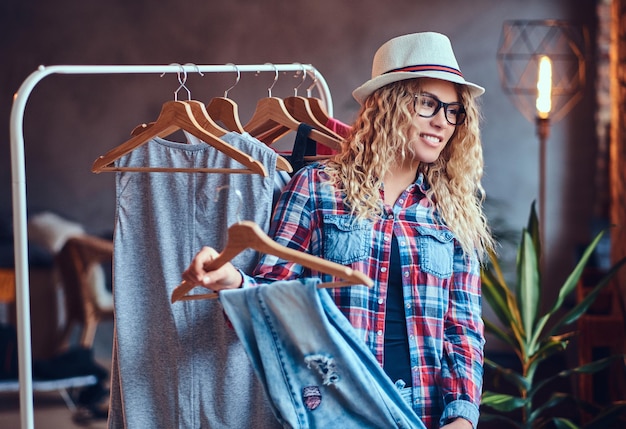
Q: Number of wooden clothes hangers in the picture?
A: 7